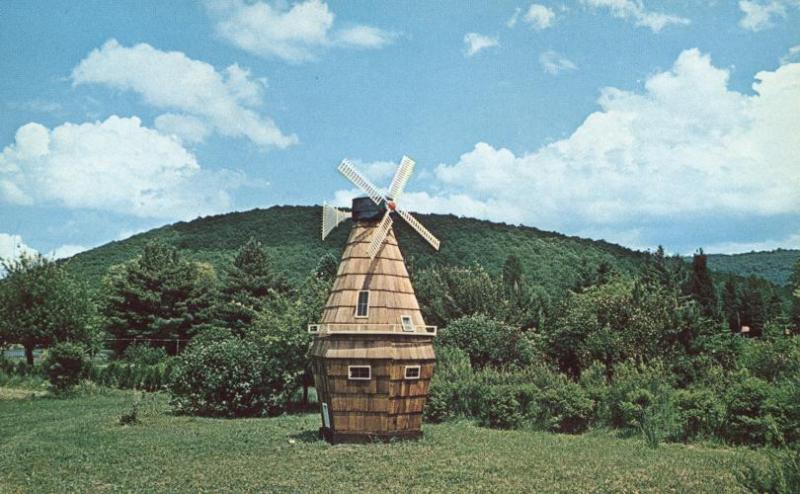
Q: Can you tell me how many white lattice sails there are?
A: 4